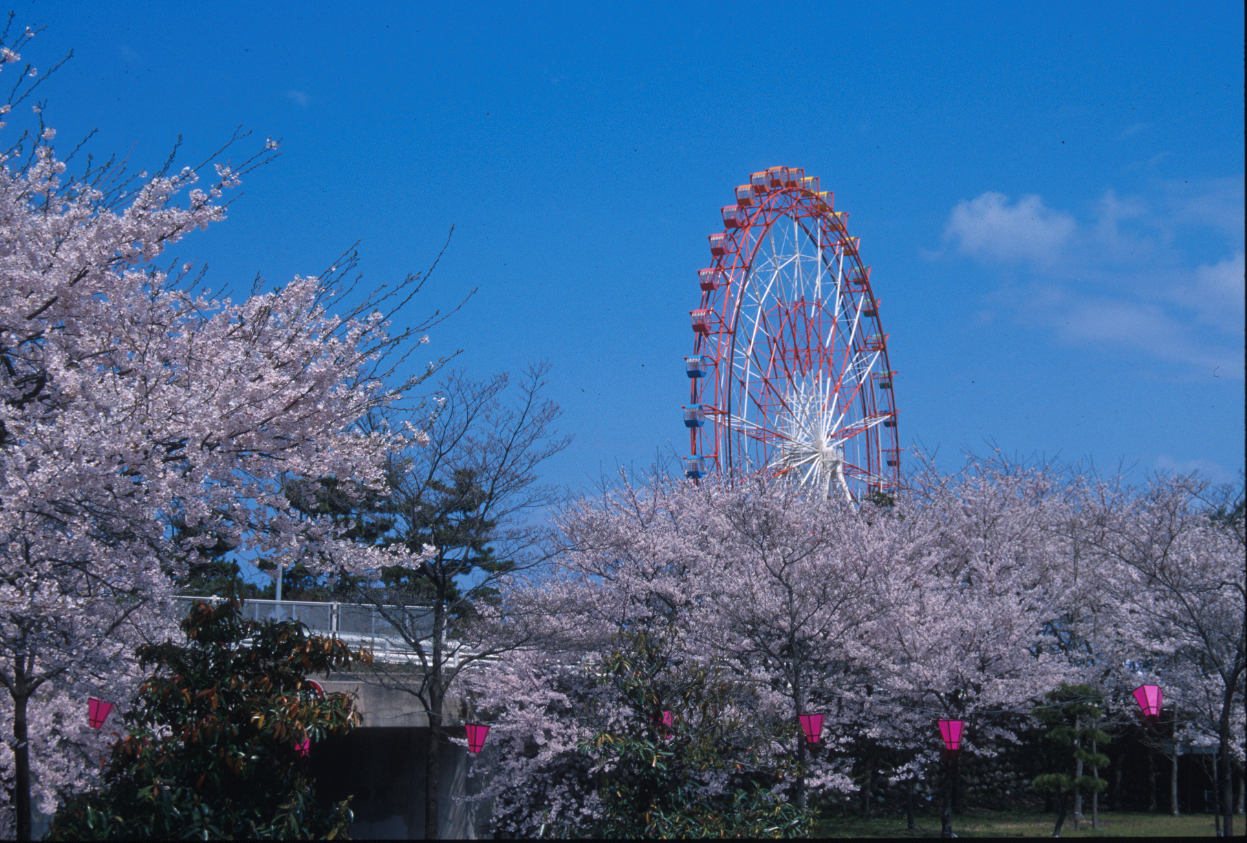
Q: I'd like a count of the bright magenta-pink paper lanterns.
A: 7